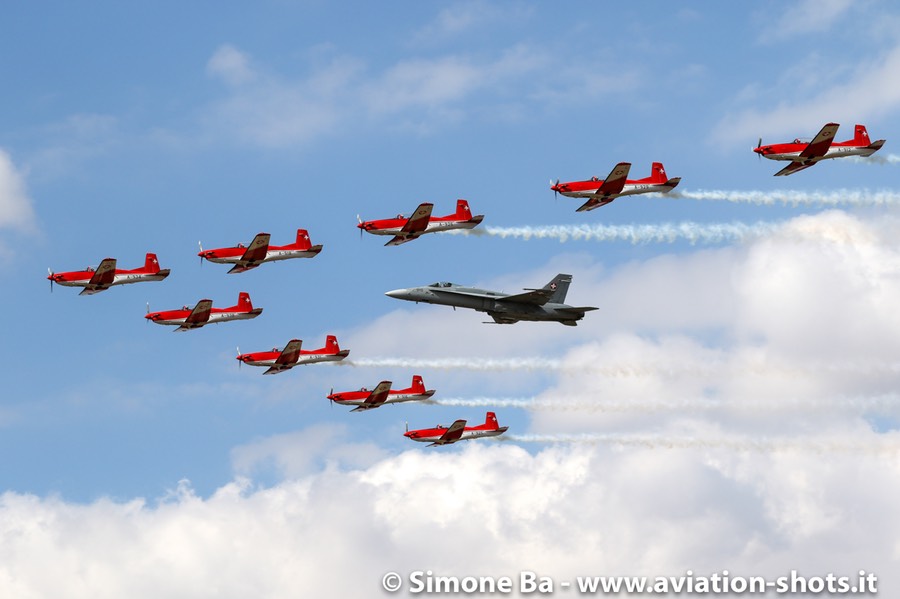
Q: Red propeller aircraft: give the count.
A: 9